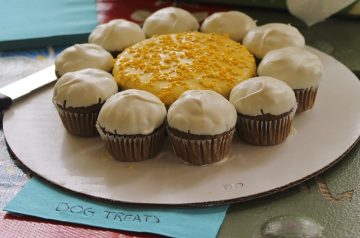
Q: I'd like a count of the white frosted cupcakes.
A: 10